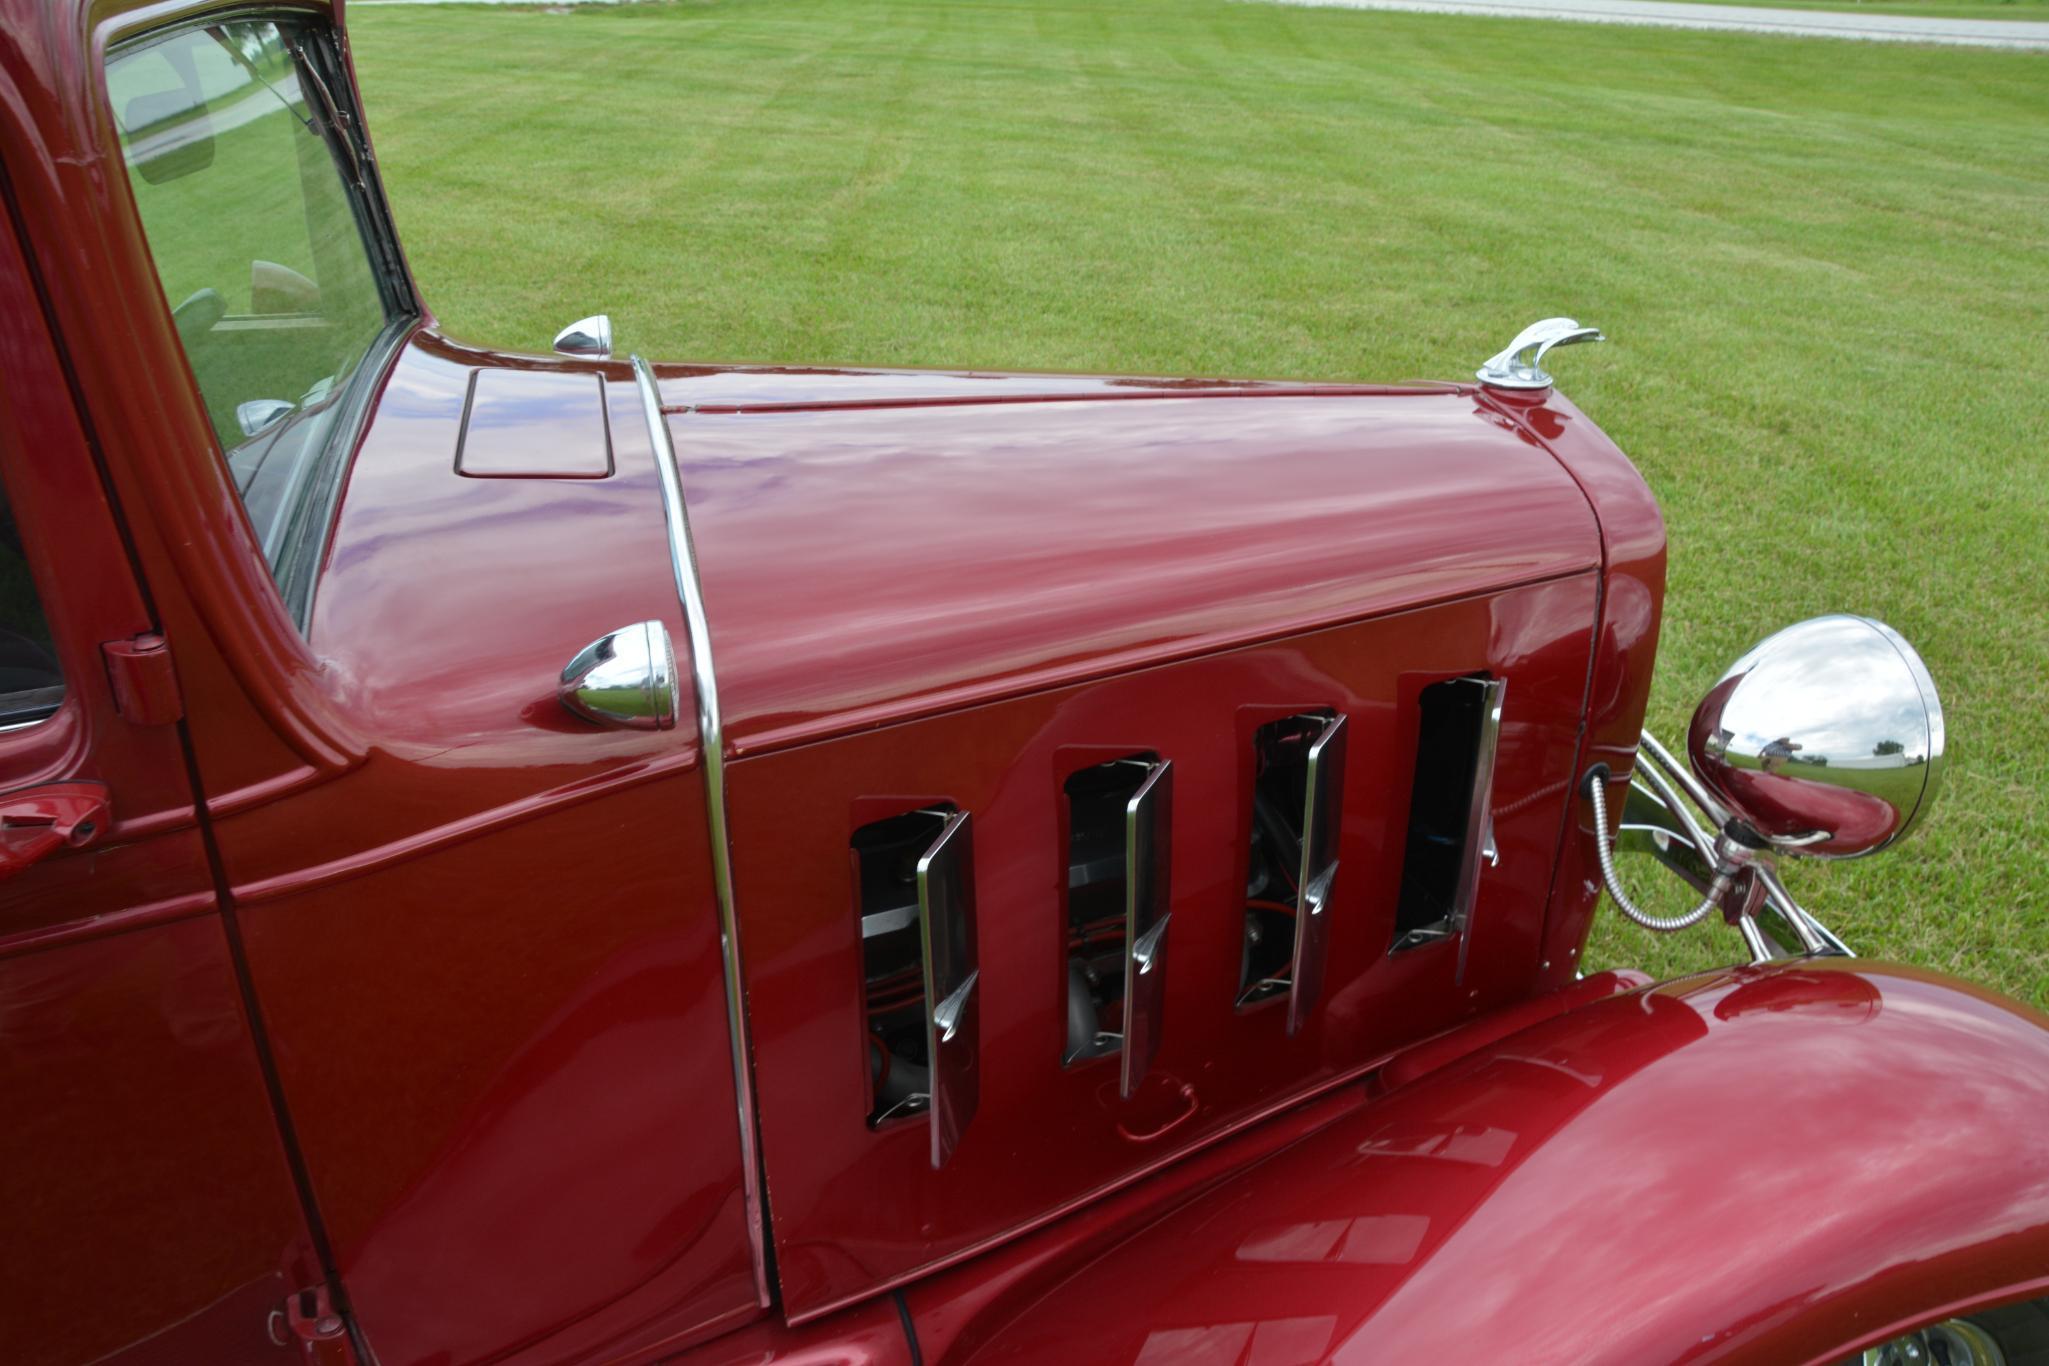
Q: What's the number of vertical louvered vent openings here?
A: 4